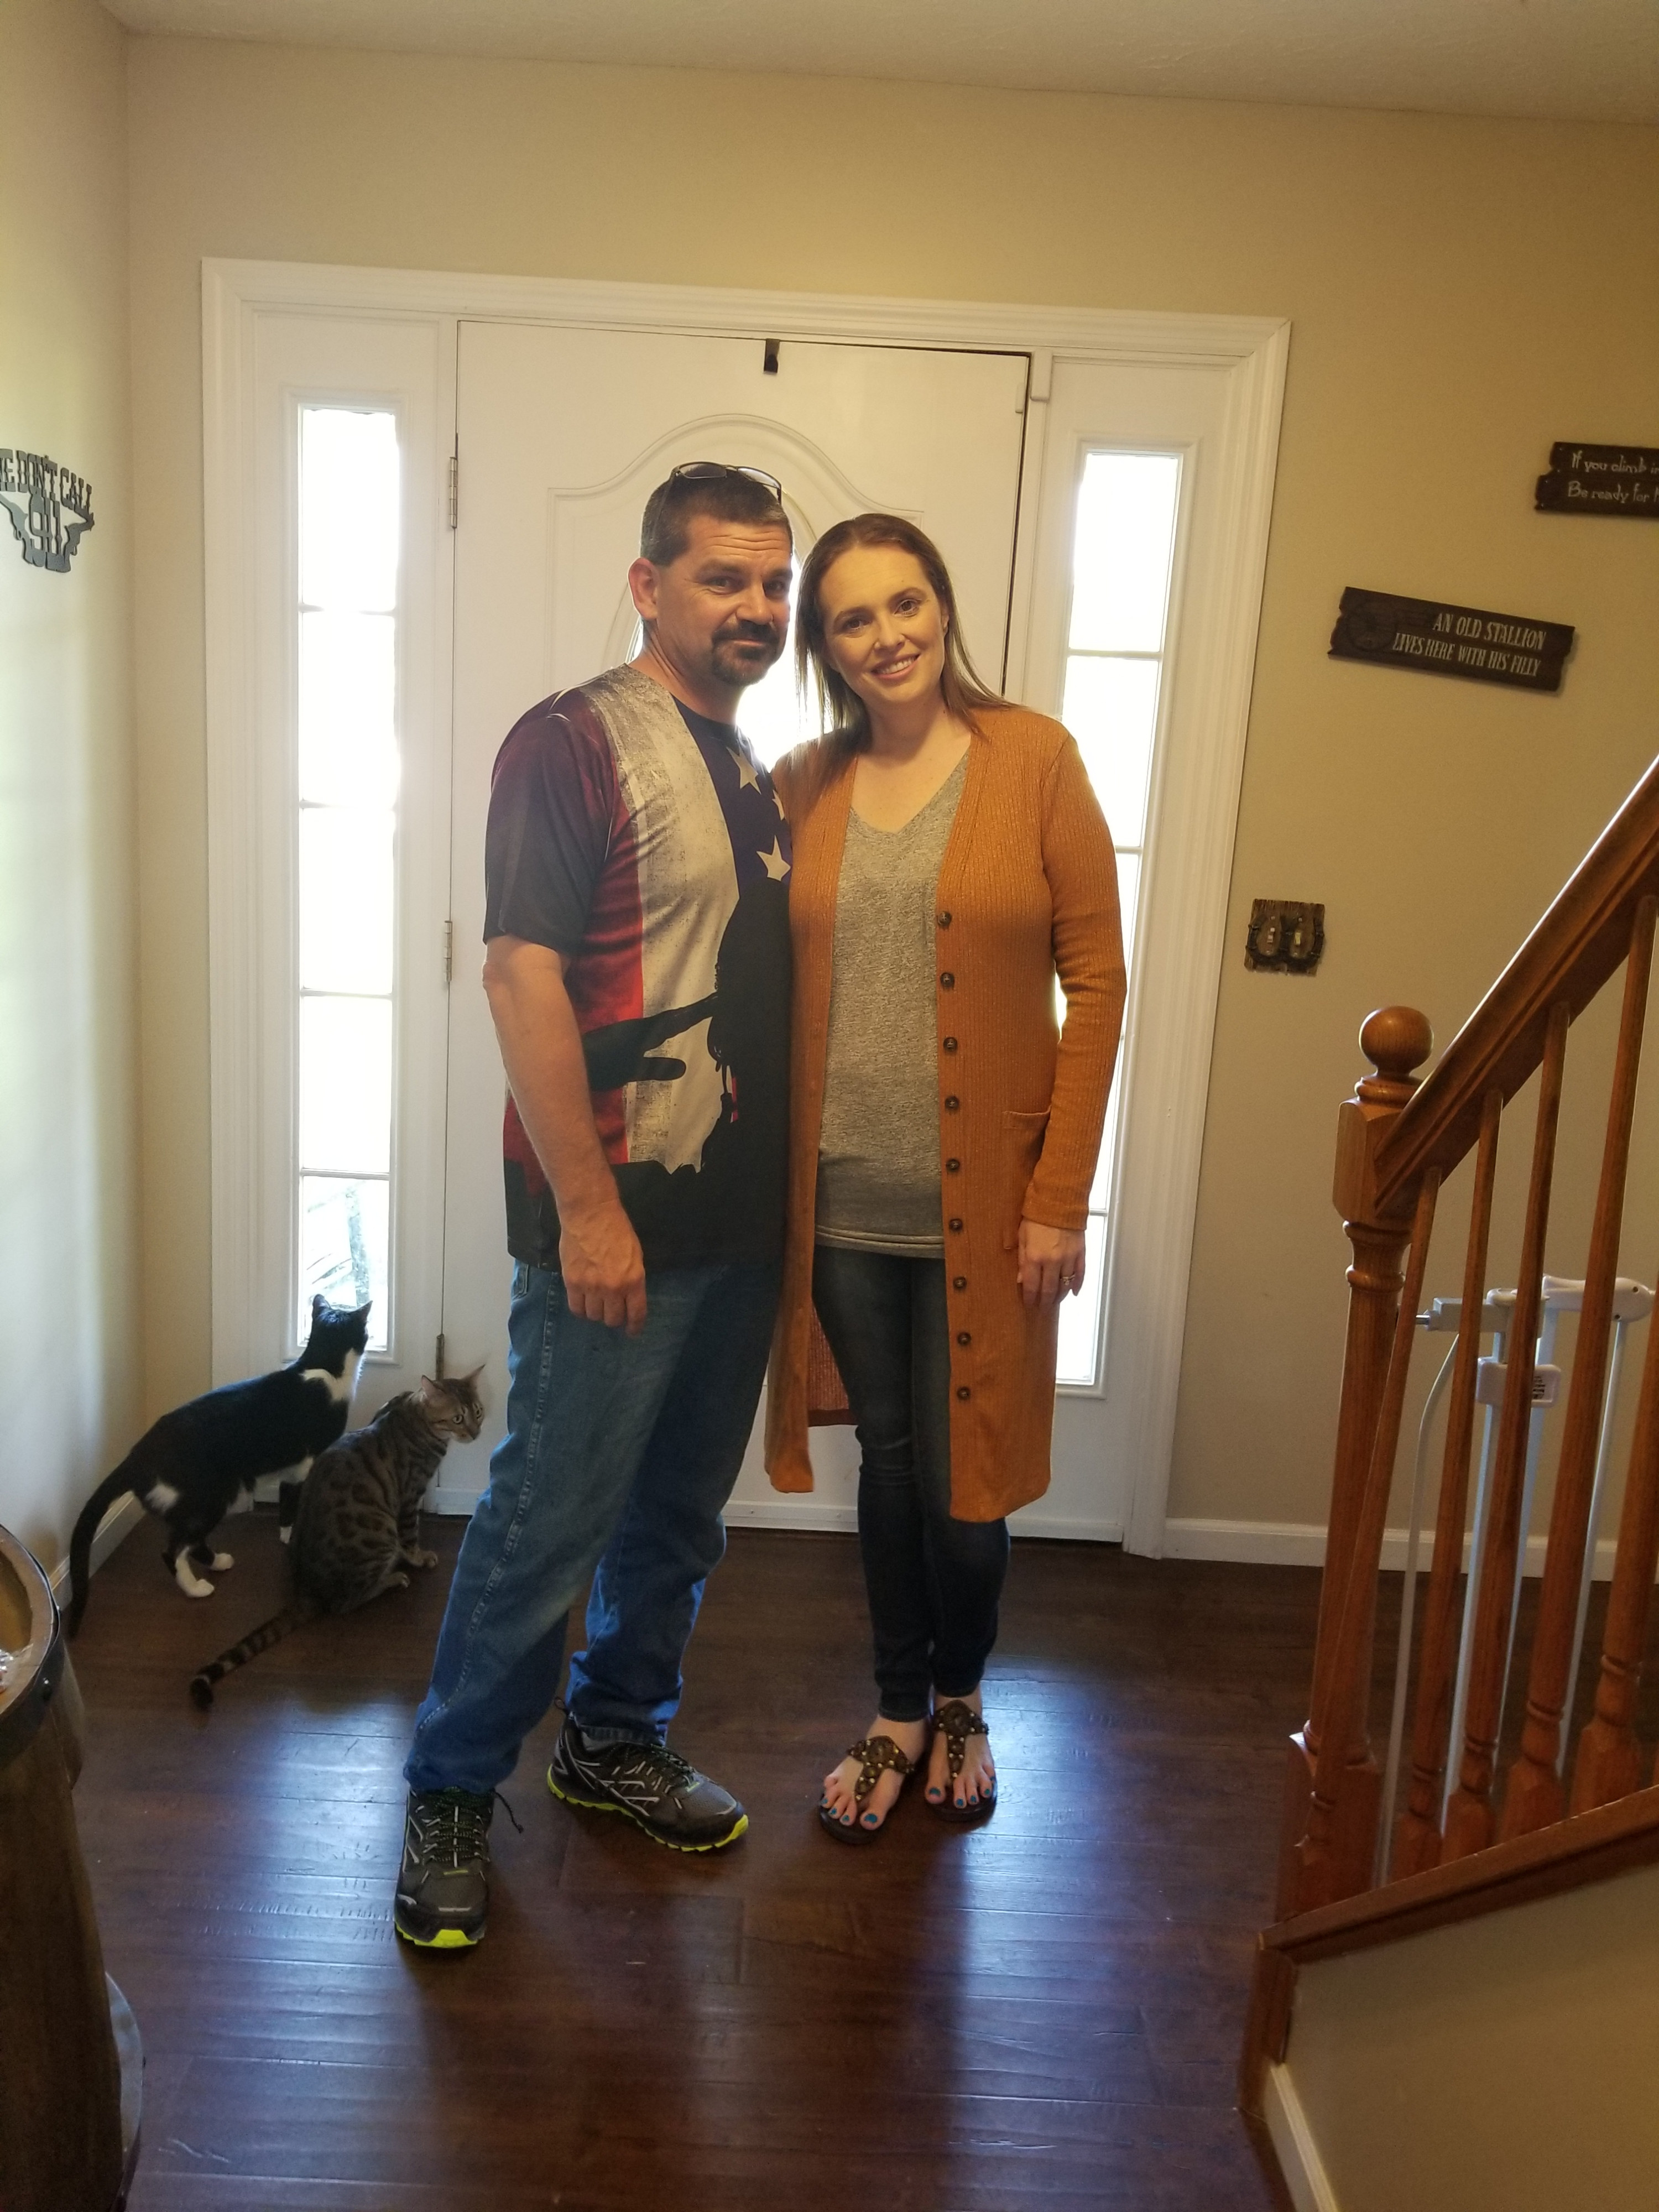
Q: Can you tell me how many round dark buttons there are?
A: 9